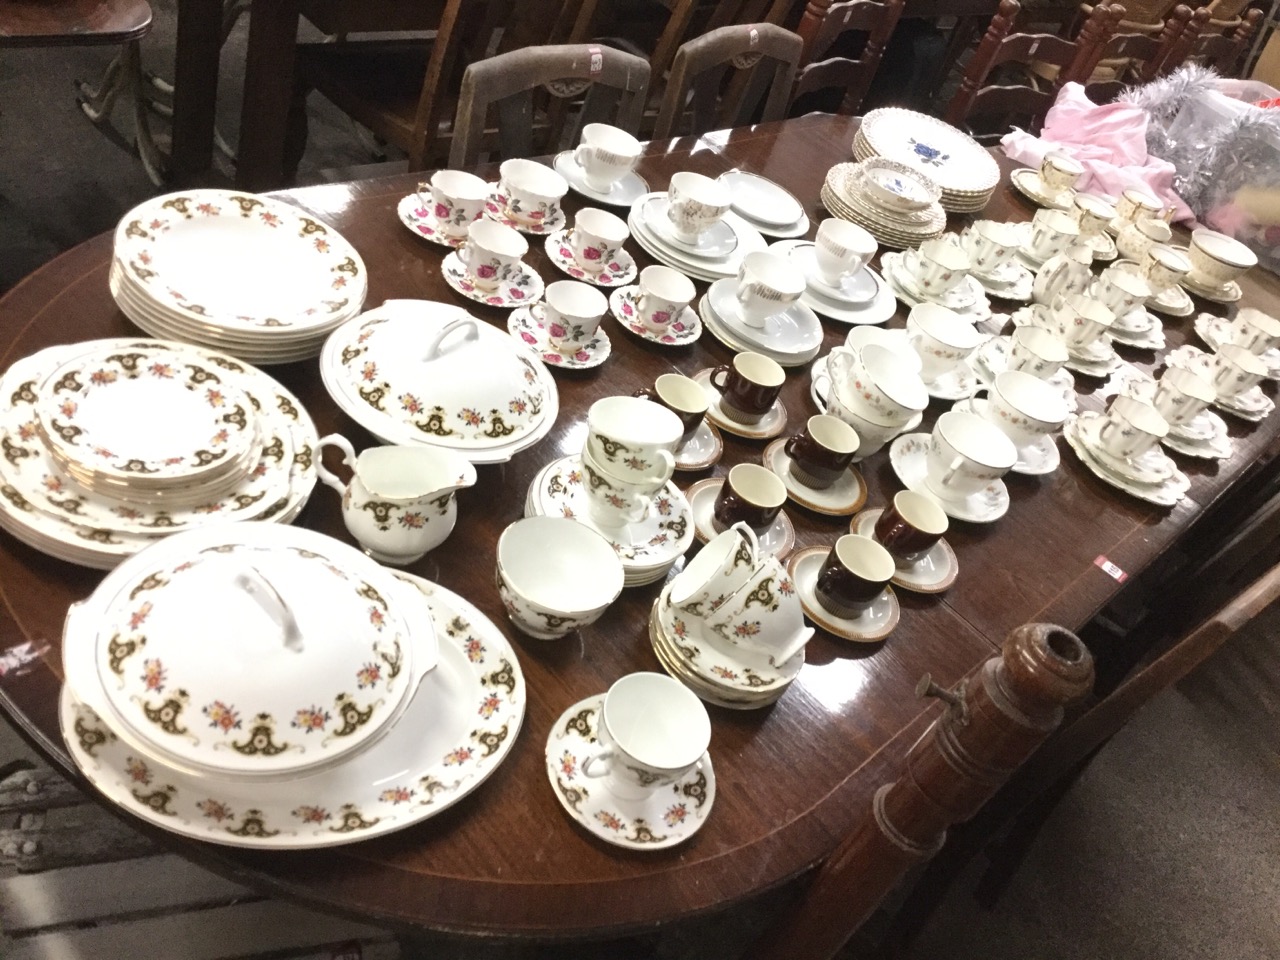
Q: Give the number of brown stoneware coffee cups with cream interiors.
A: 6